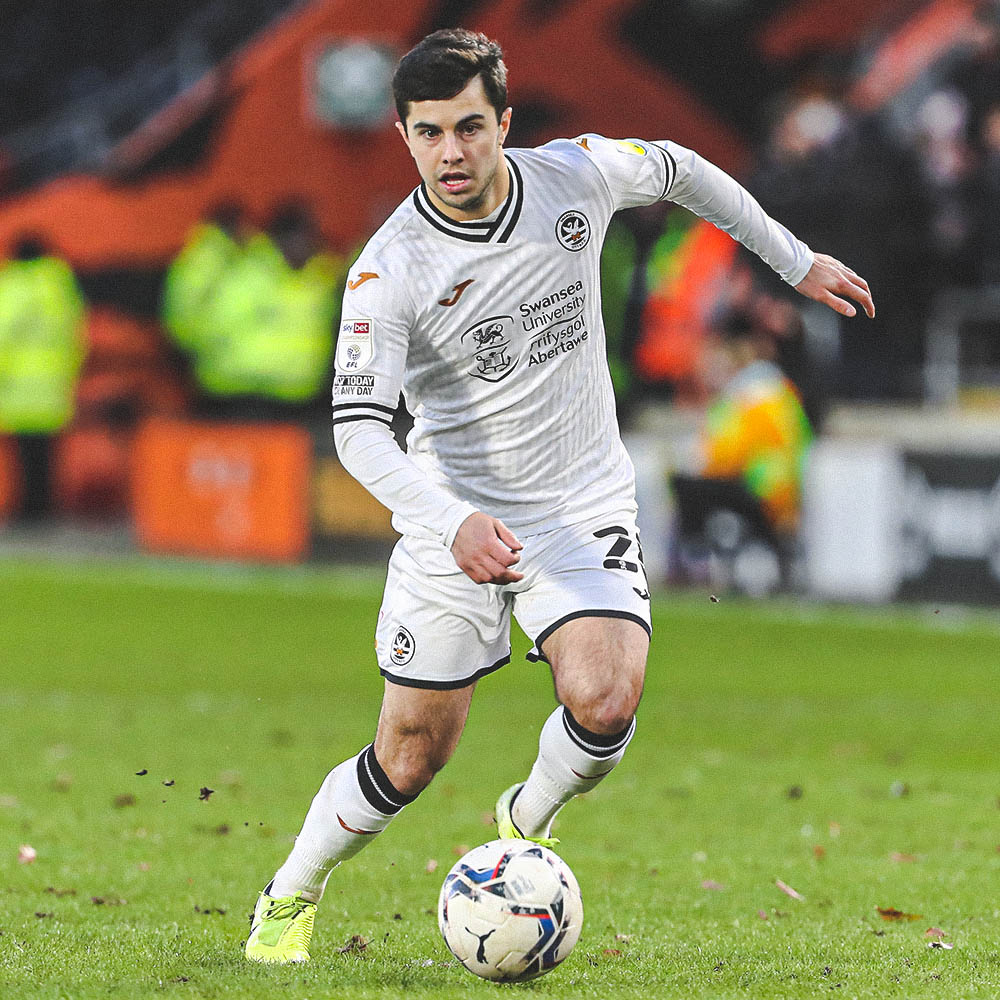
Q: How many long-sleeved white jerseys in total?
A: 1